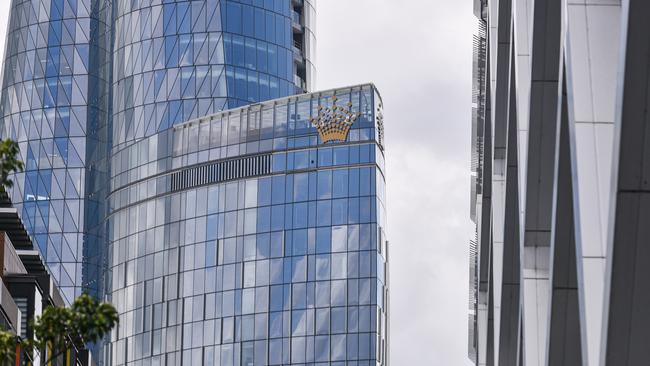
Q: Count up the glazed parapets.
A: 1